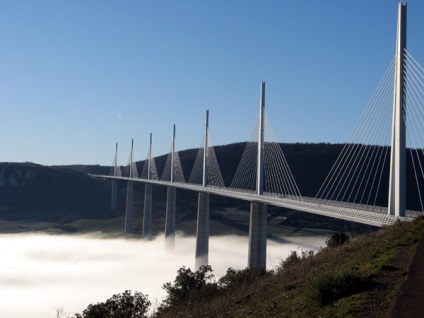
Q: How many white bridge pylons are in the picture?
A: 7